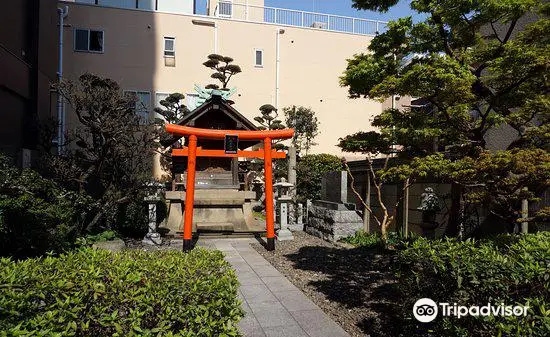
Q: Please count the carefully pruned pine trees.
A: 3